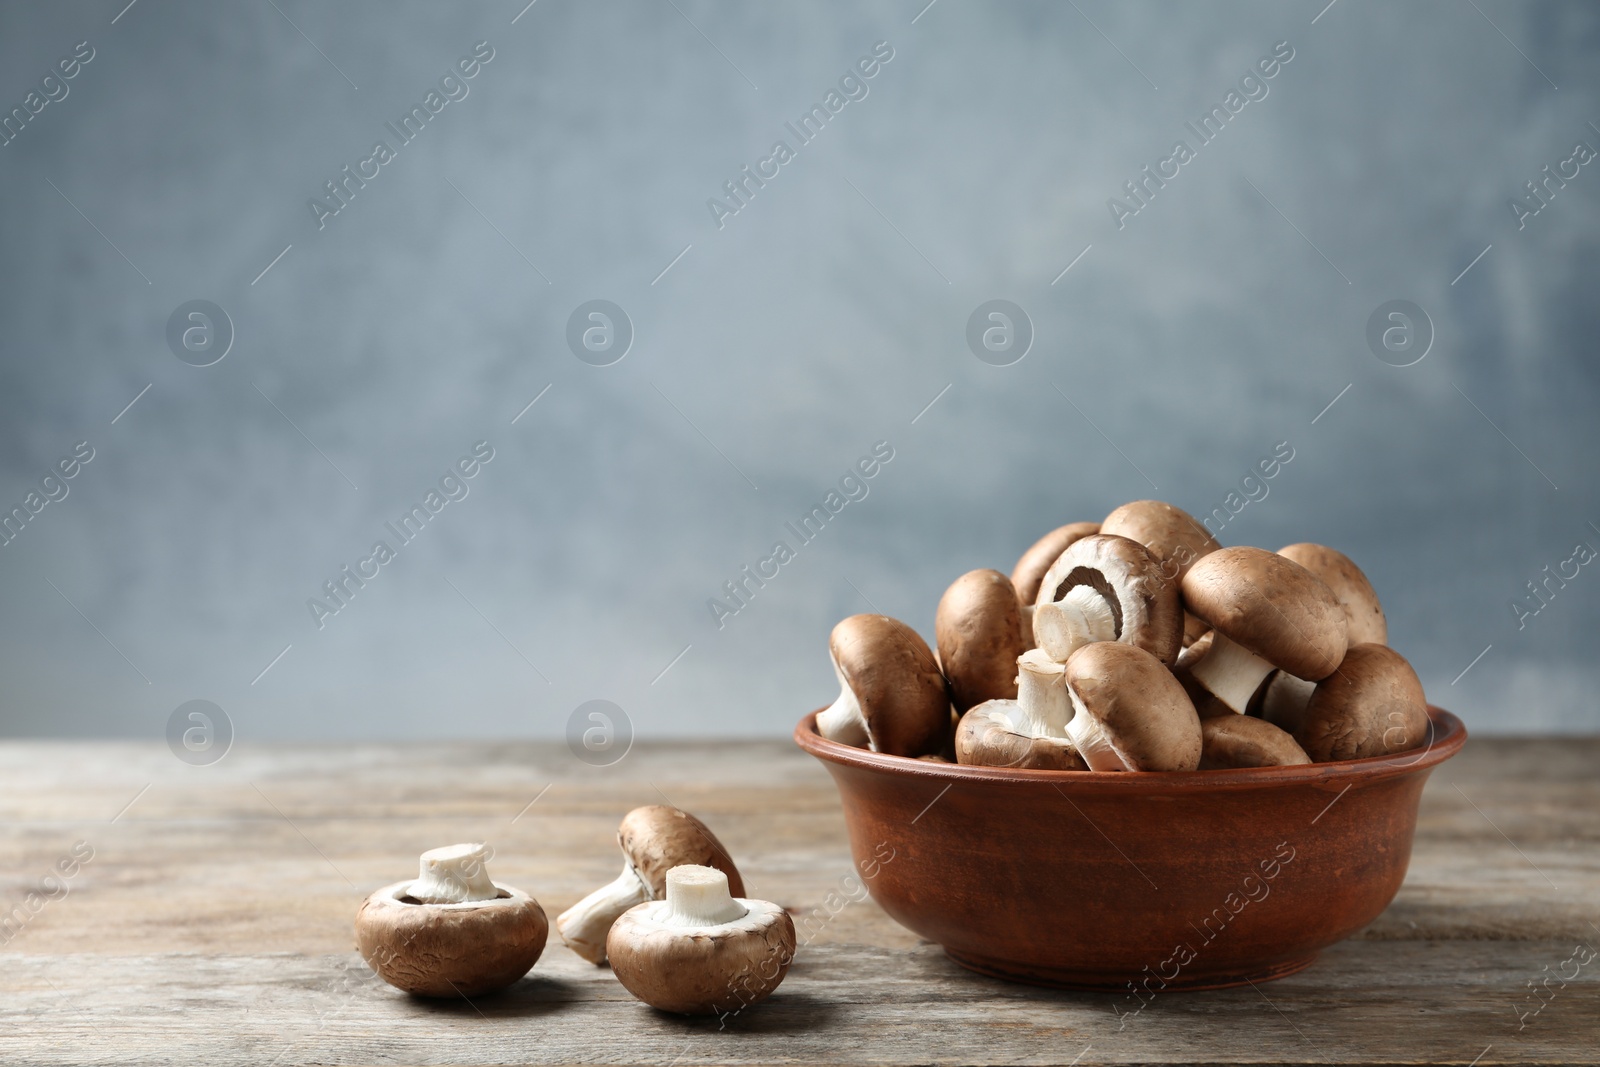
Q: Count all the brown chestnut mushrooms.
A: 14